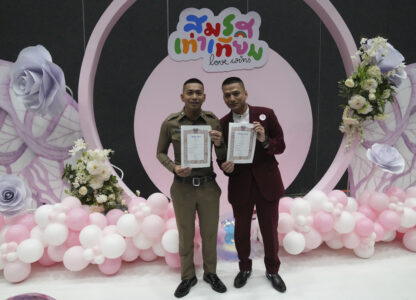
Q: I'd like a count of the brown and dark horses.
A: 0